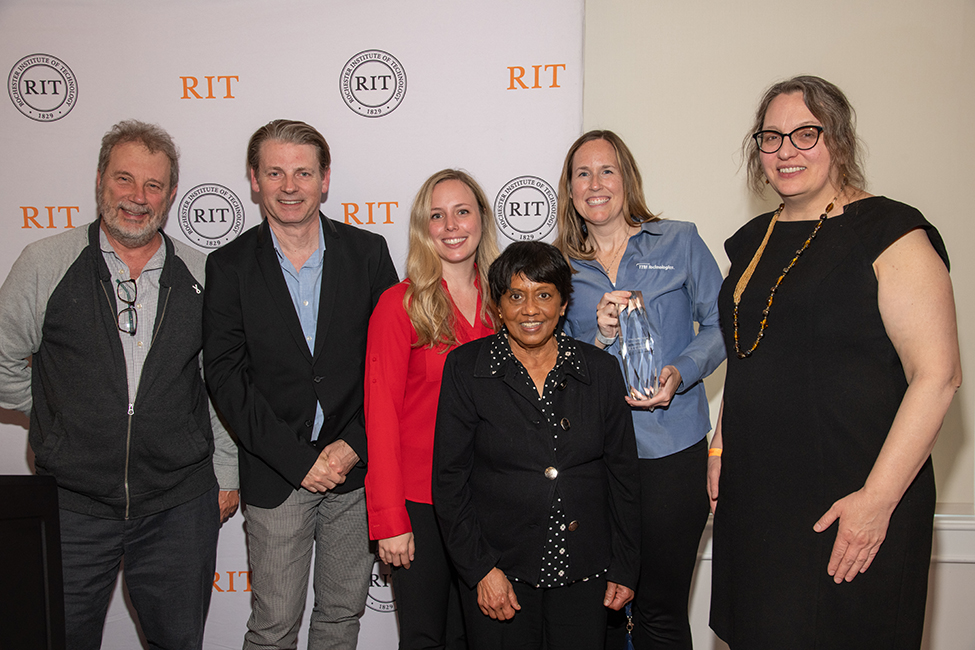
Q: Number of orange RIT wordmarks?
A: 5